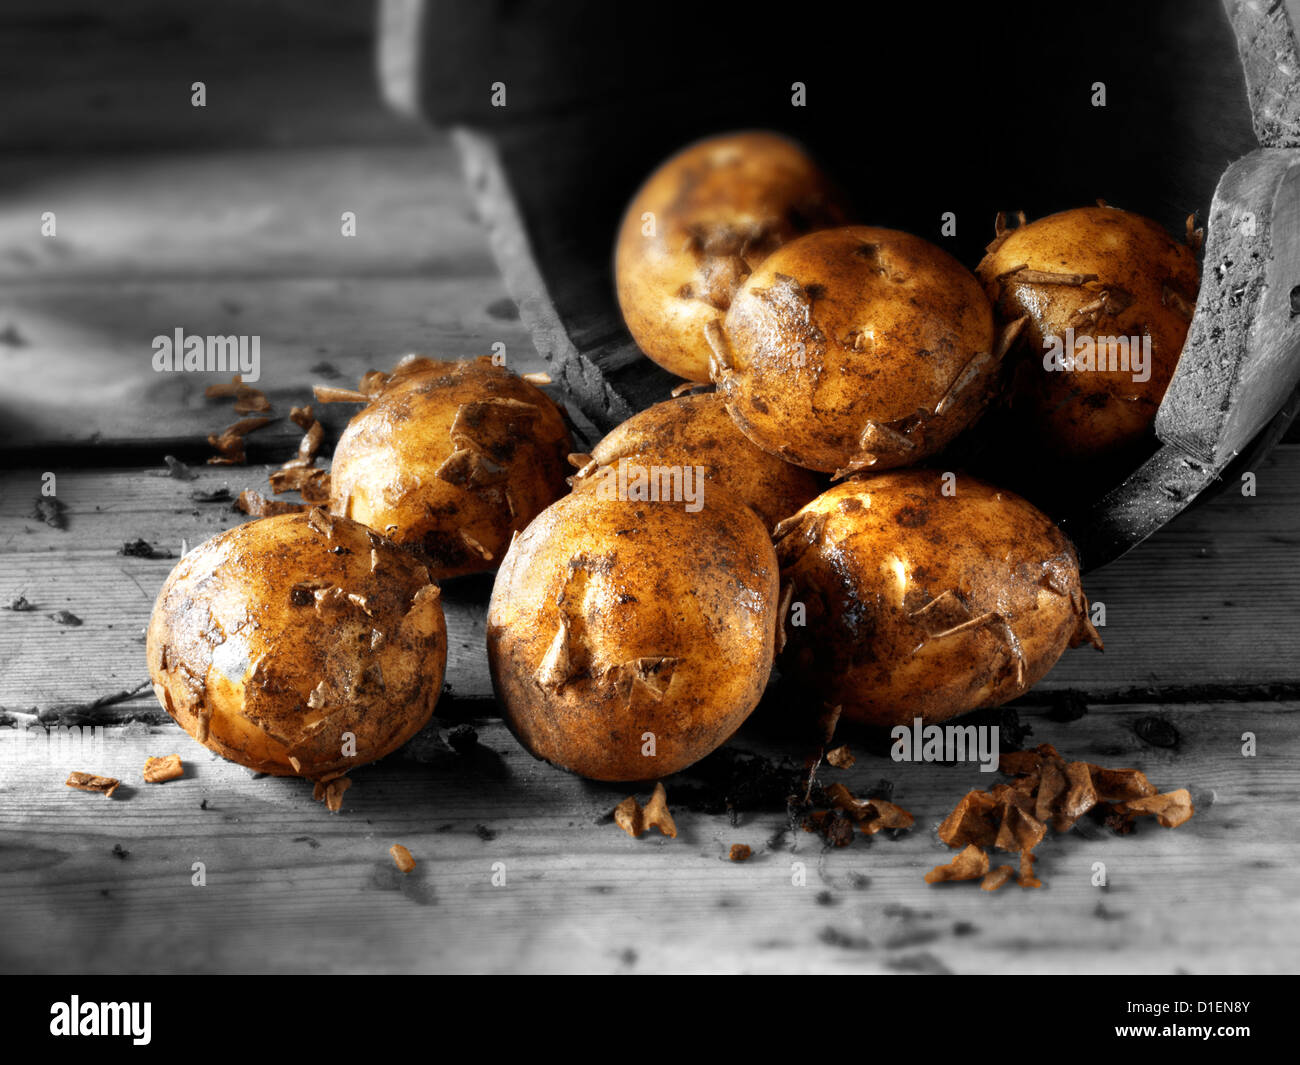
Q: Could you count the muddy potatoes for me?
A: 8